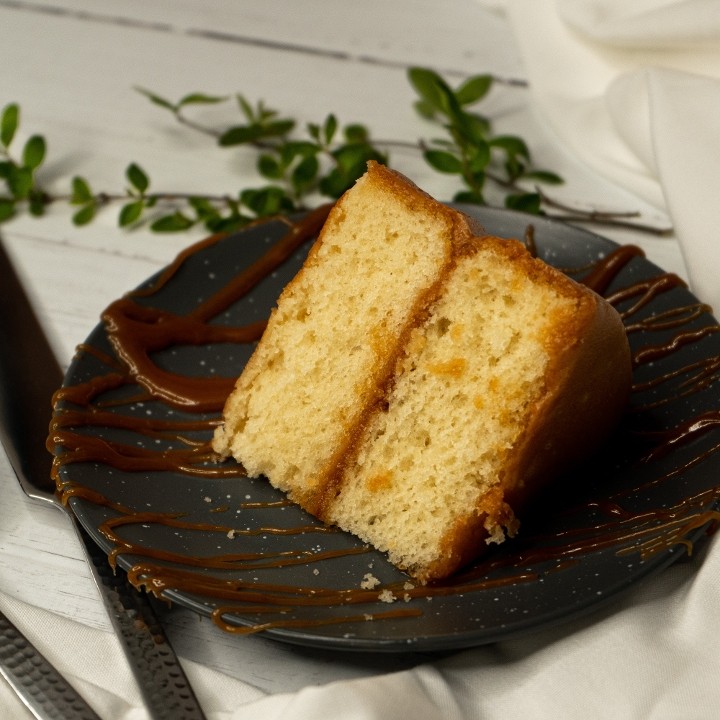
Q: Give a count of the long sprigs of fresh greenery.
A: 2